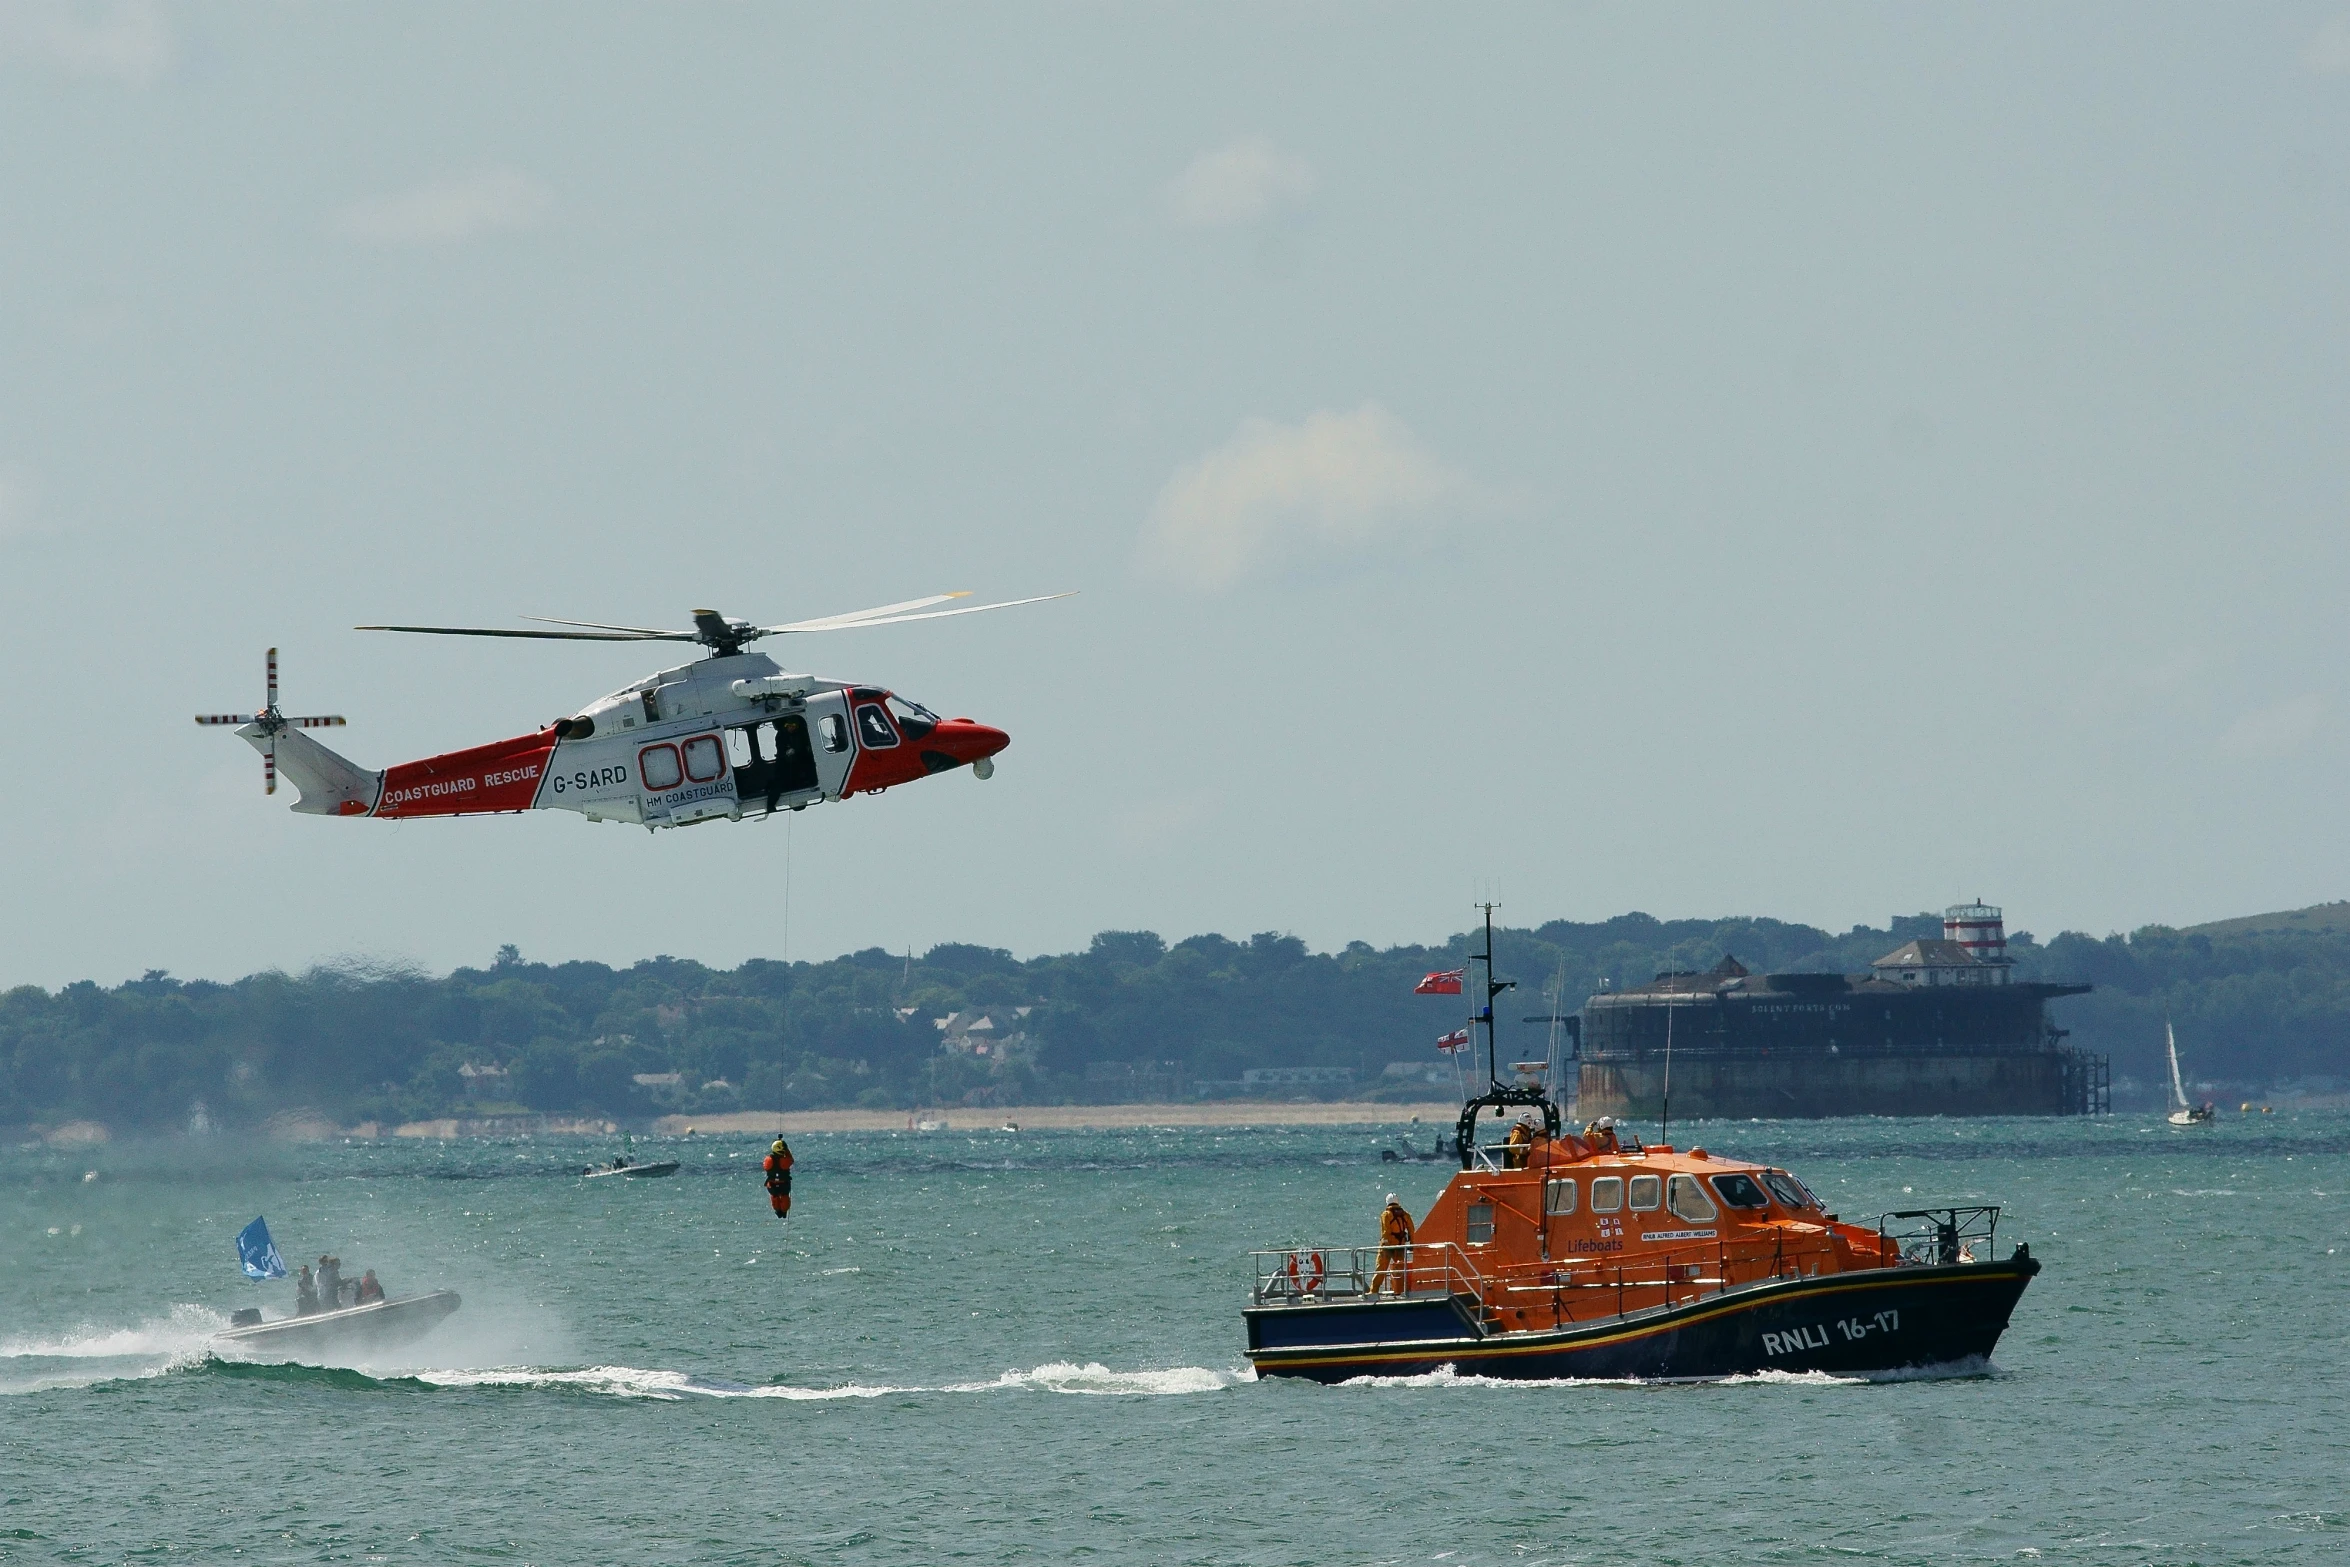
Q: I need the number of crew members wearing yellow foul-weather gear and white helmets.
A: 4